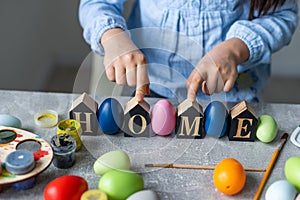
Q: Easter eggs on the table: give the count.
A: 12